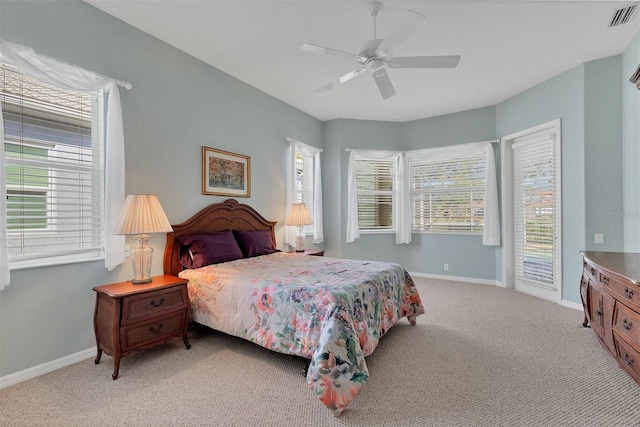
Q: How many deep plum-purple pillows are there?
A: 2